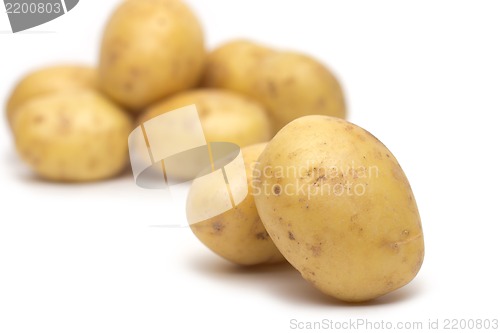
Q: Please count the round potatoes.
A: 8